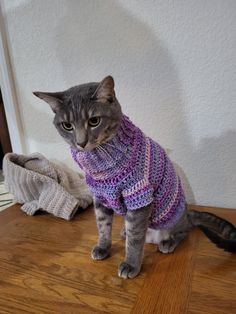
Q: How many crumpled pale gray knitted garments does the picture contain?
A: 1